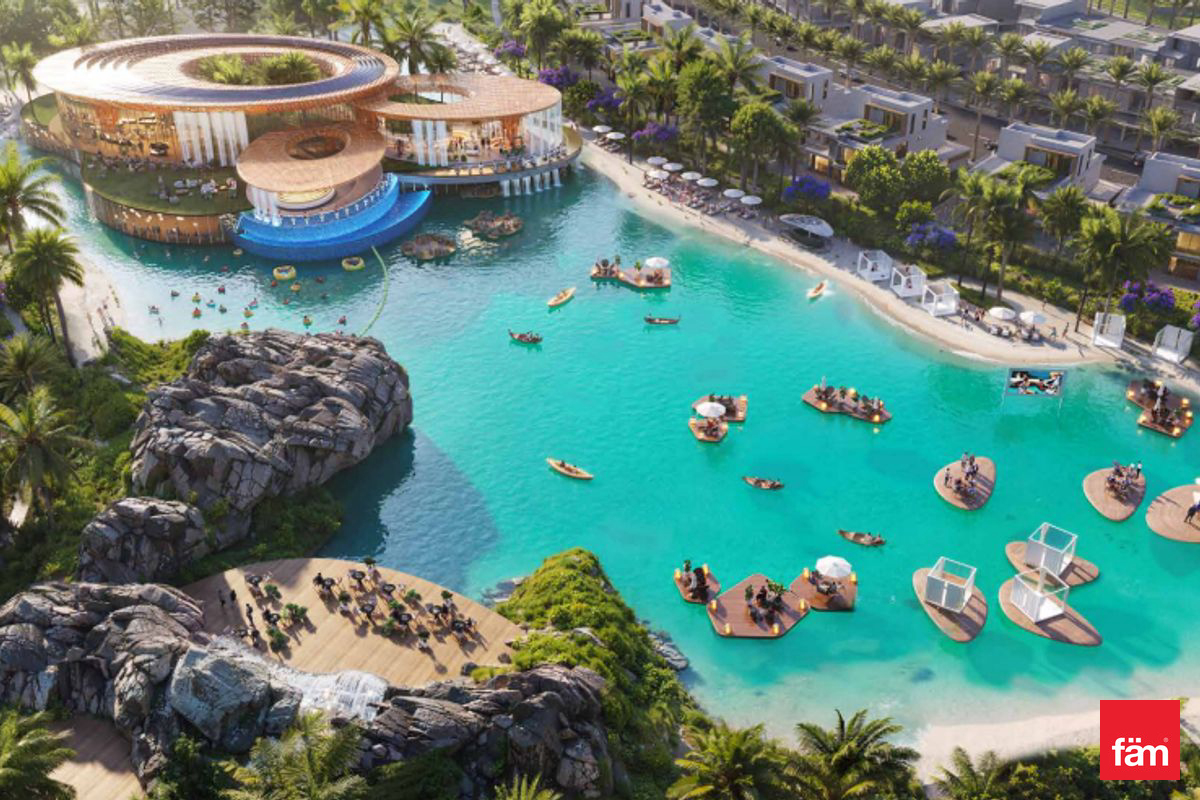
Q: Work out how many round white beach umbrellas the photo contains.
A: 14